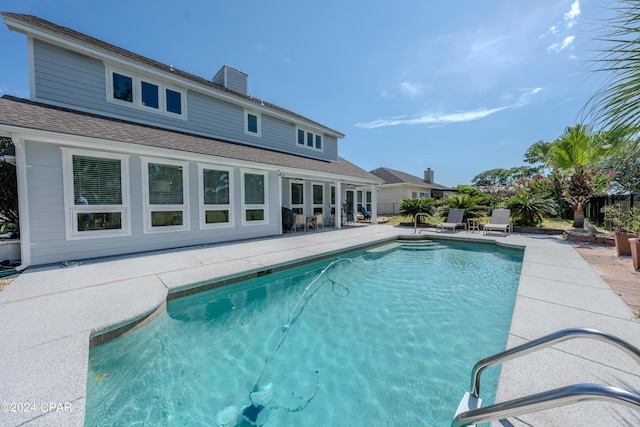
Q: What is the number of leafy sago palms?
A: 3